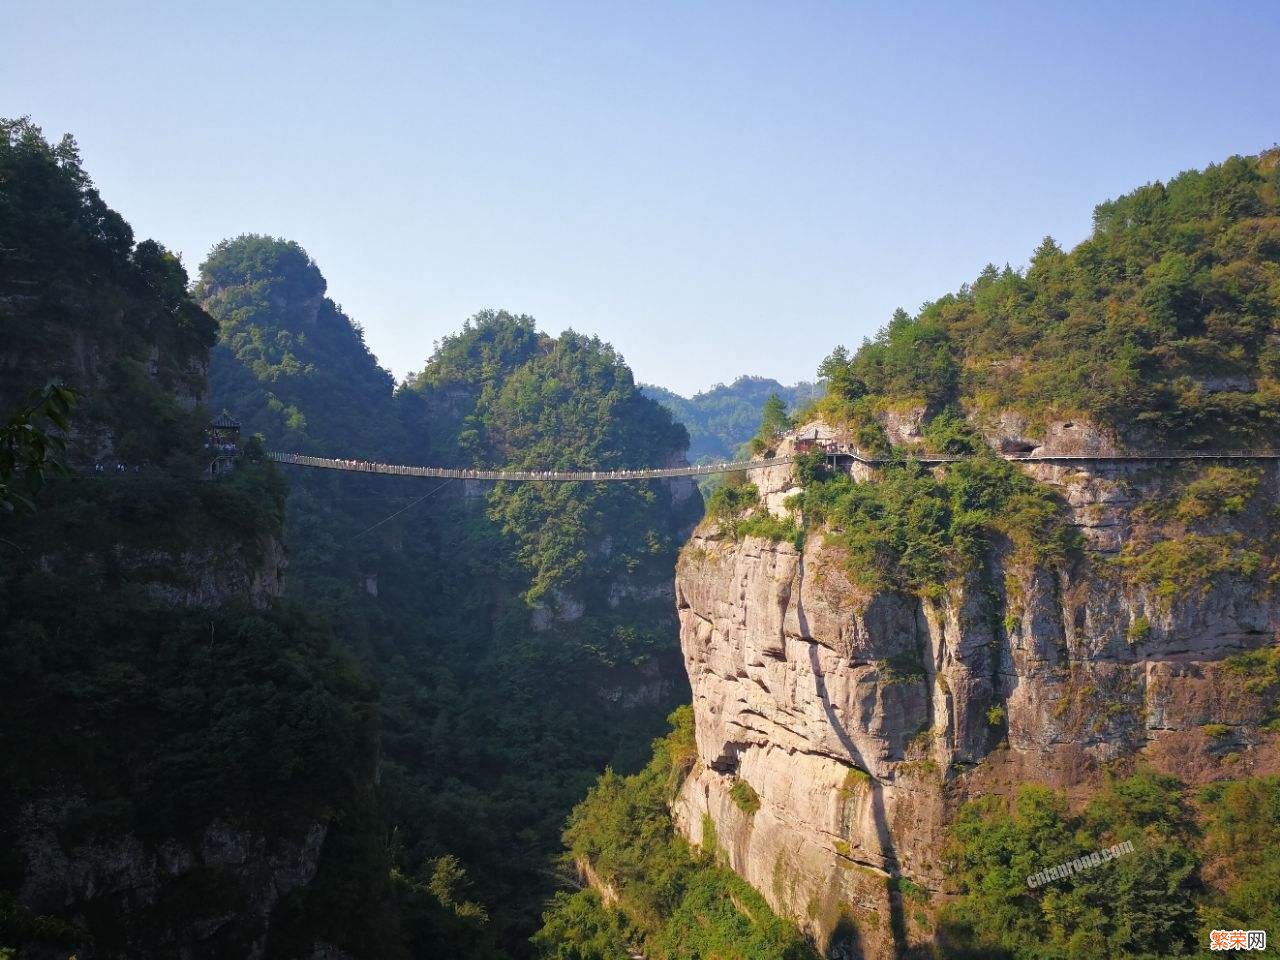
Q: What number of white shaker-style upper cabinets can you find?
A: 0